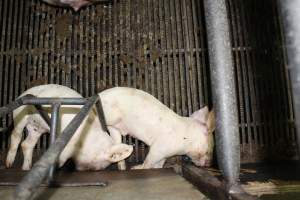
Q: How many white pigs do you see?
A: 2